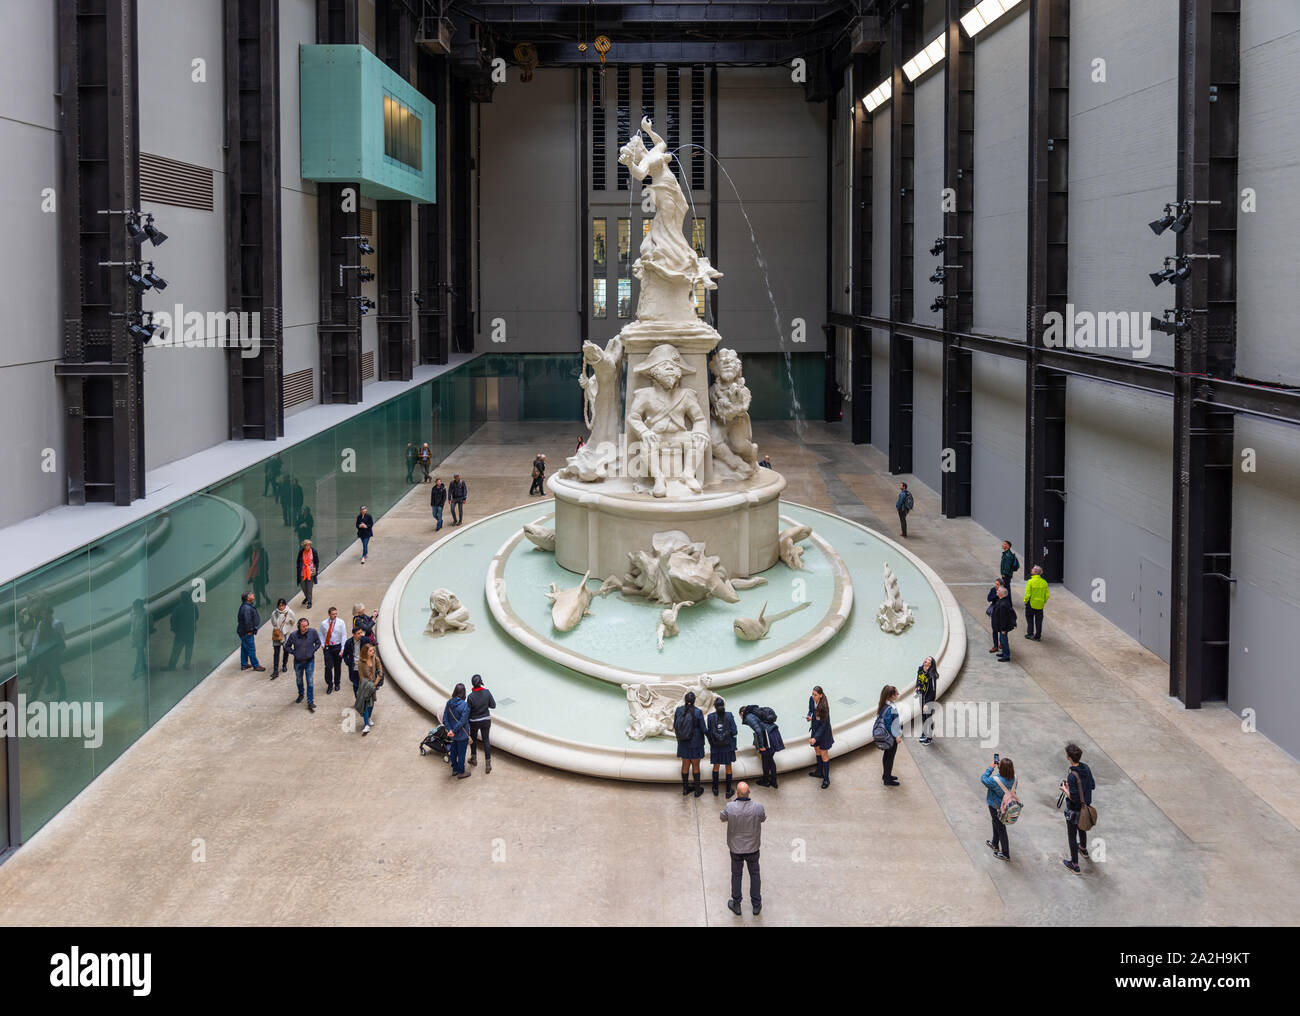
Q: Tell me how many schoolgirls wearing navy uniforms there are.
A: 4